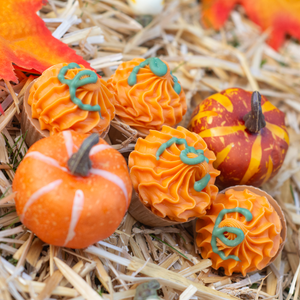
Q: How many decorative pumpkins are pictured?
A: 2